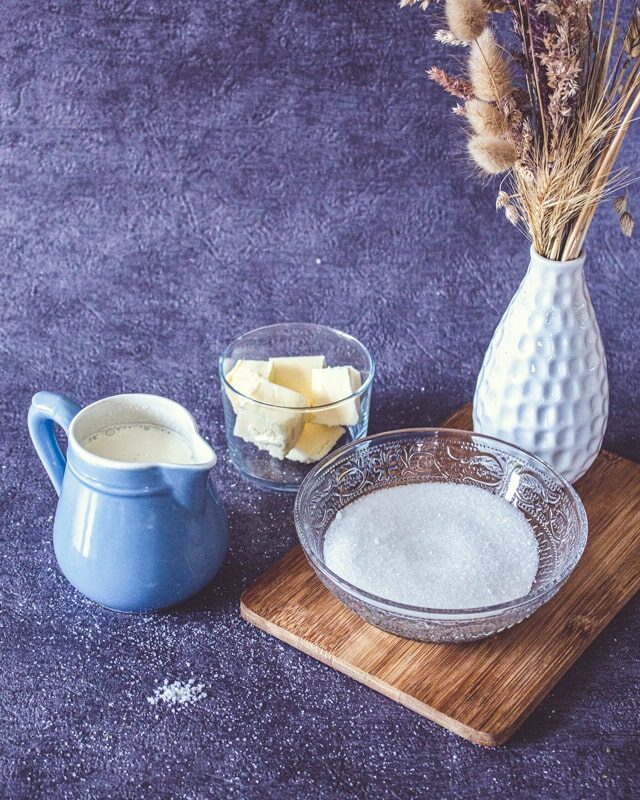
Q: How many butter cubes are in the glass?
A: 5